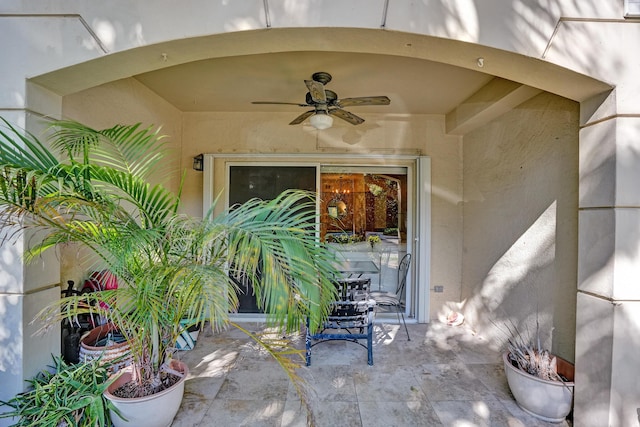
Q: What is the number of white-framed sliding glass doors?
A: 1